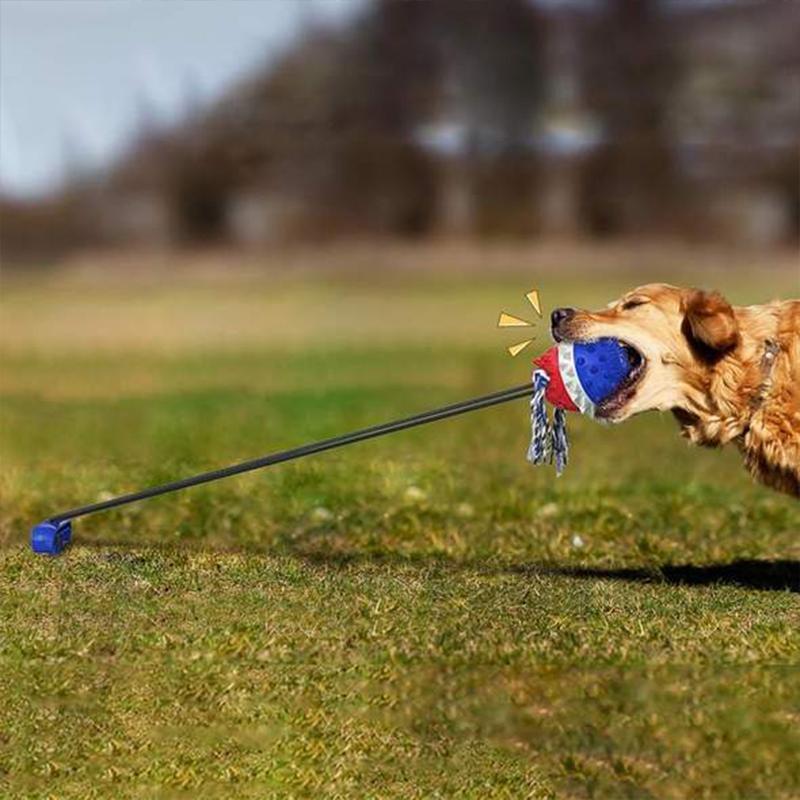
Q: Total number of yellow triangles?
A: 3